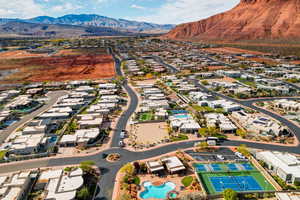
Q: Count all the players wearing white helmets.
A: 0